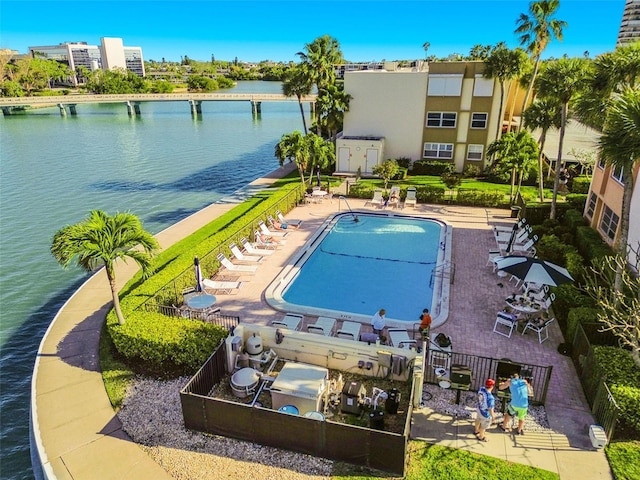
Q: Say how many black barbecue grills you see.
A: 2